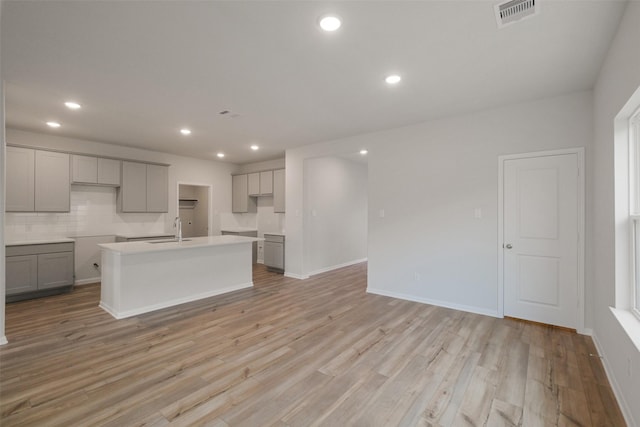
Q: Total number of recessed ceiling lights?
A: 8